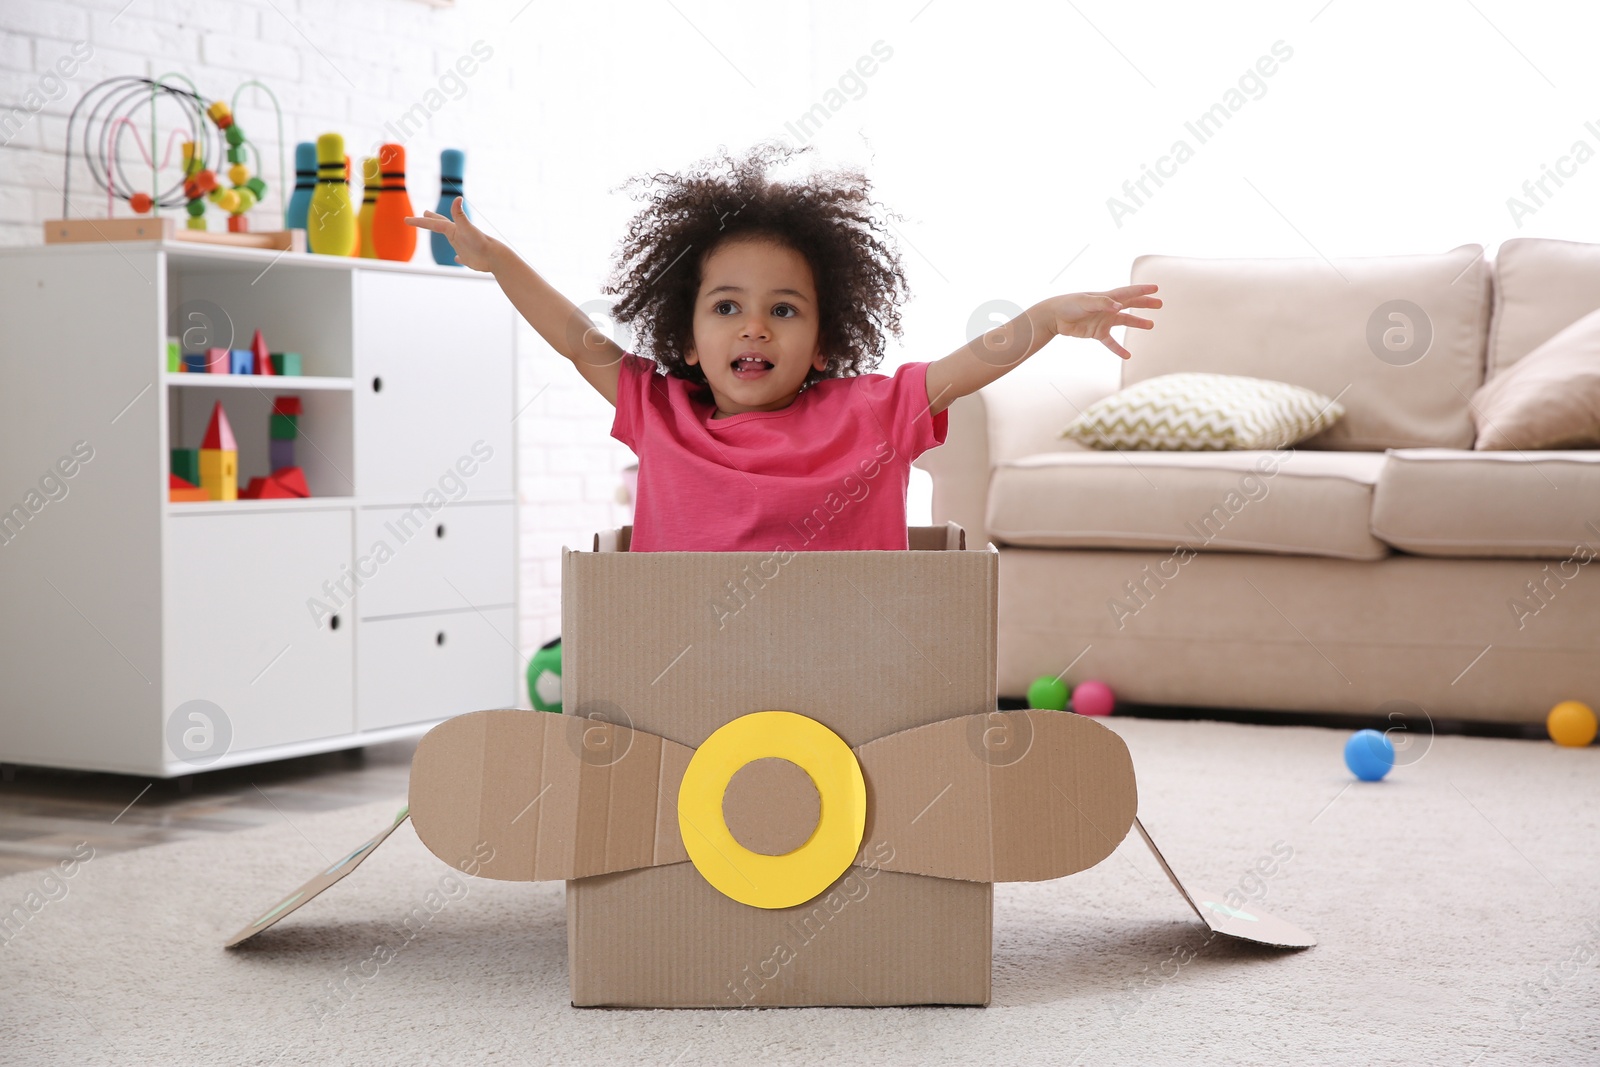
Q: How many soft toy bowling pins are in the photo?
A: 6